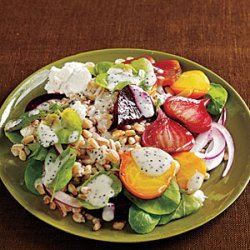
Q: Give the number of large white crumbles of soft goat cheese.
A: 1